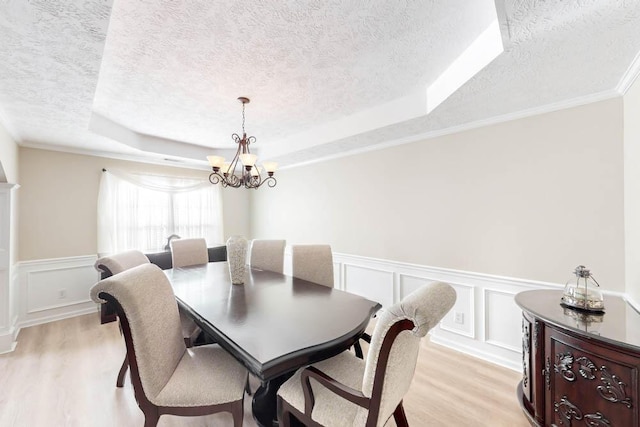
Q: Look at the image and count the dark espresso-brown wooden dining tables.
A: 1